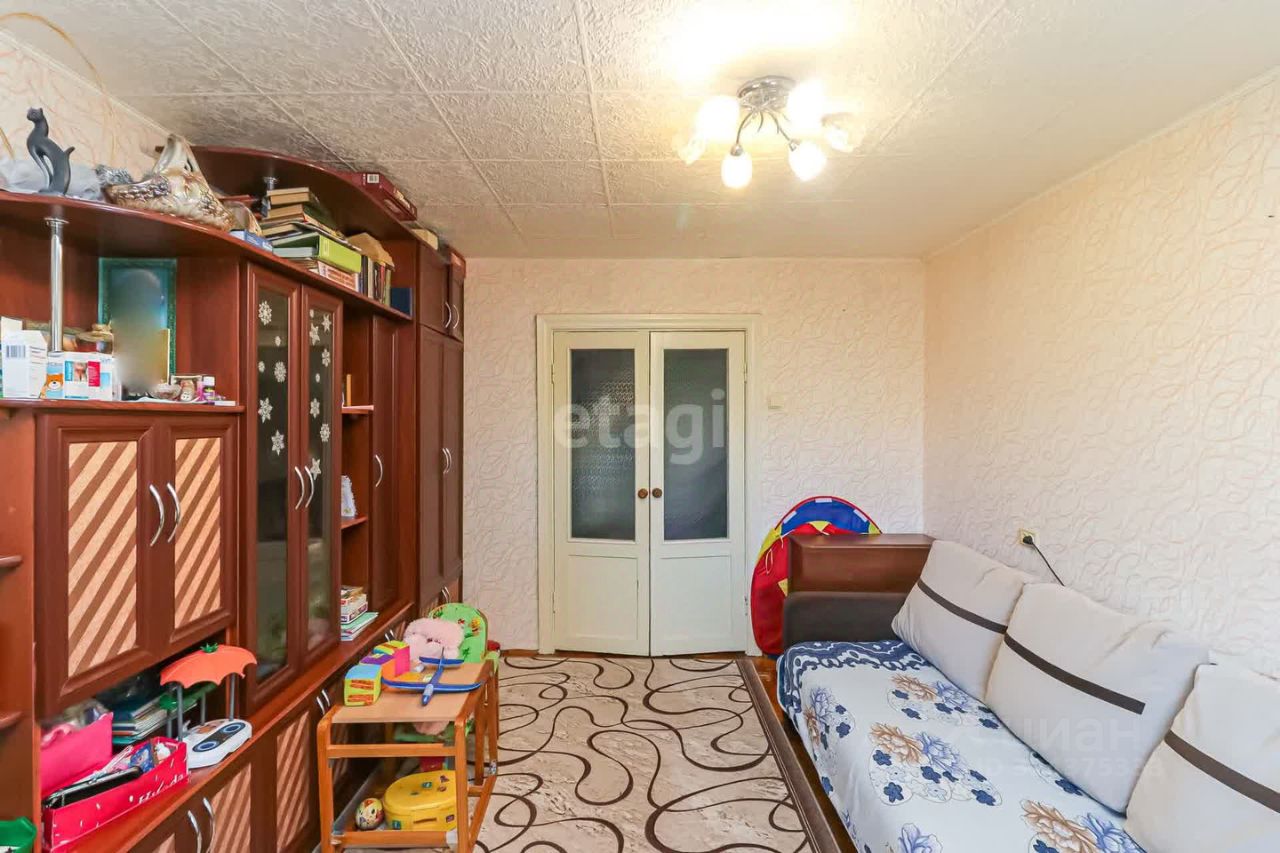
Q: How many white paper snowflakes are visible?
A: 14